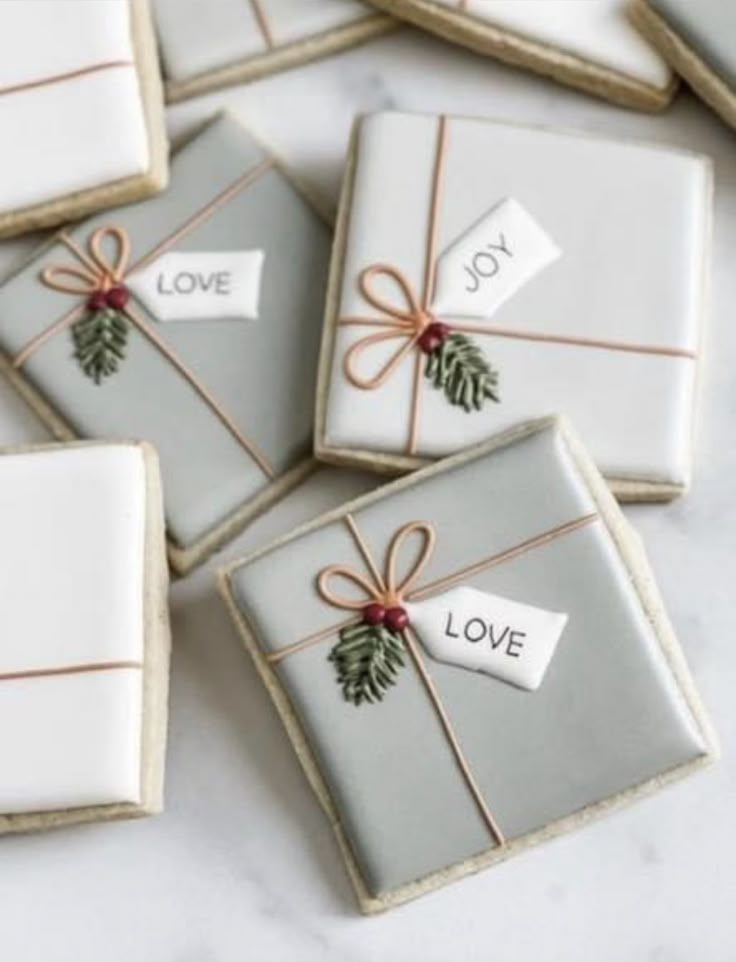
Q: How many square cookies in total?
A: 8